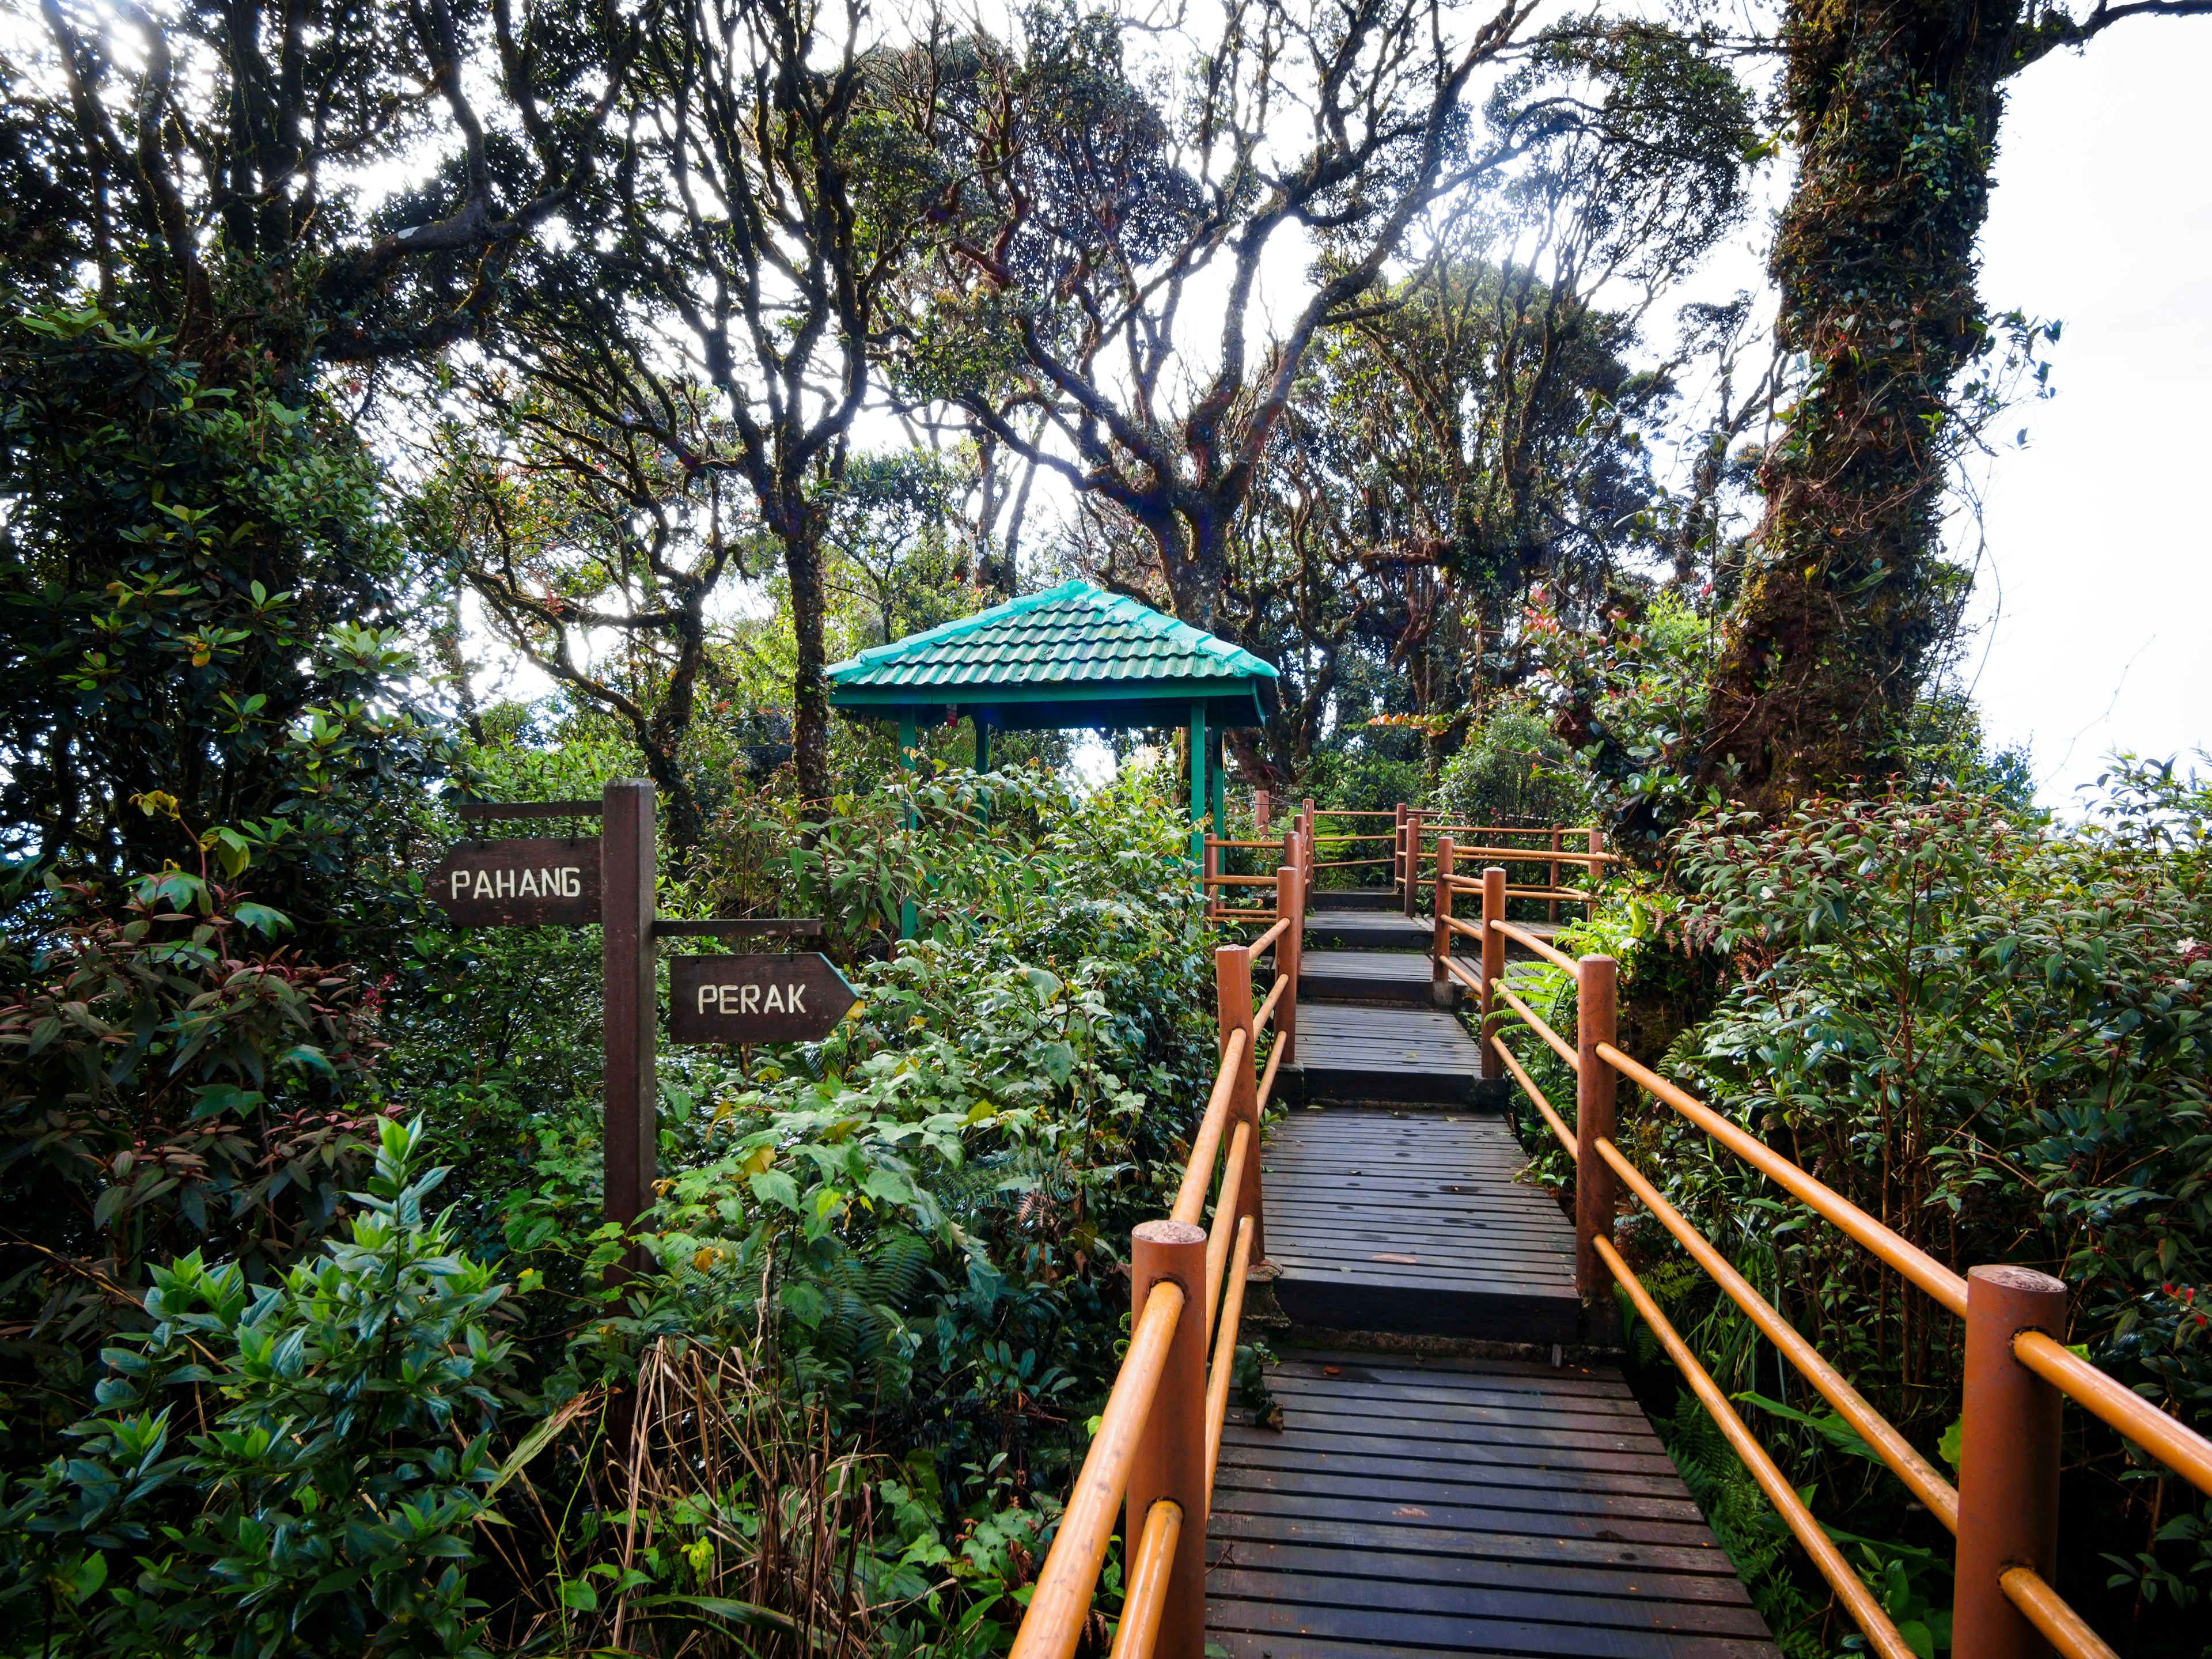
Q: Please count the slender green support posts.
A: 4